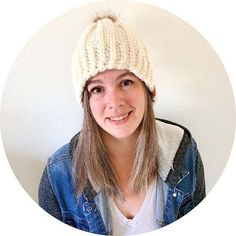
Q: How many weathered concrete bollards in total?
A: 0